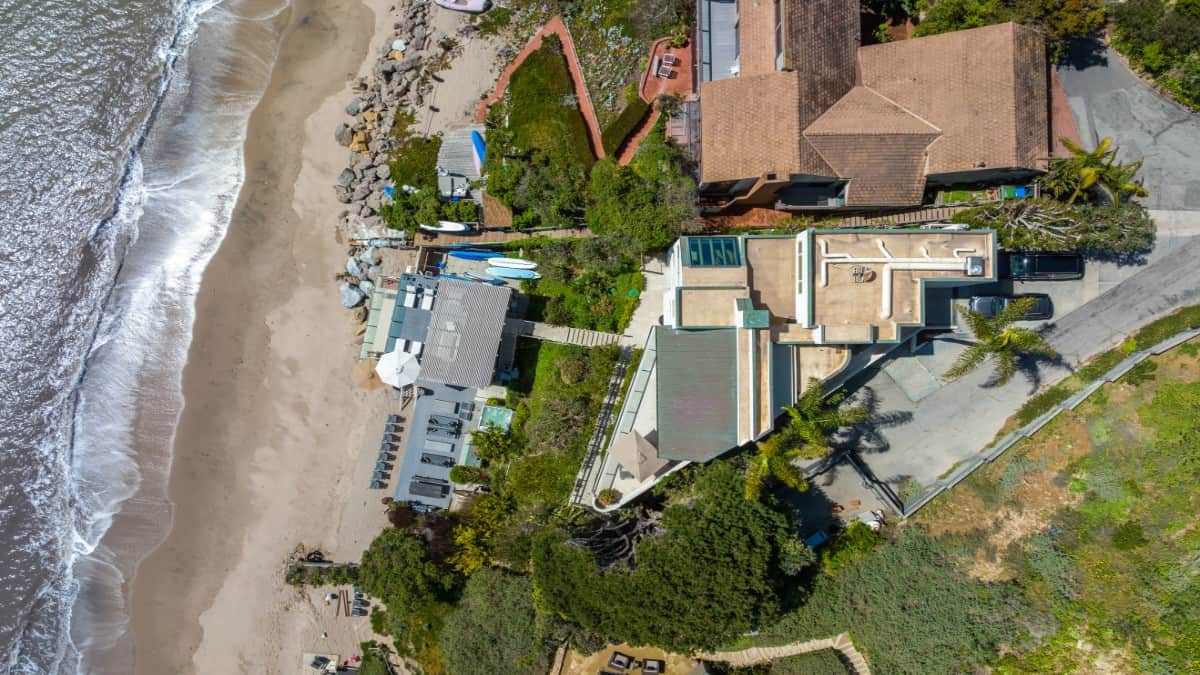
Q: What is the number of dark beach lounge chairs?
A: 8